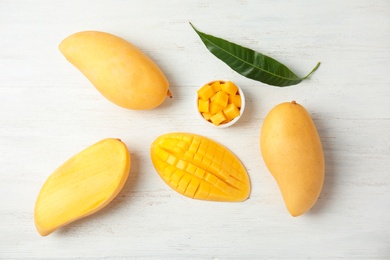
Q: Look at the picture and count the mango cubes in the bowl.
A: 10